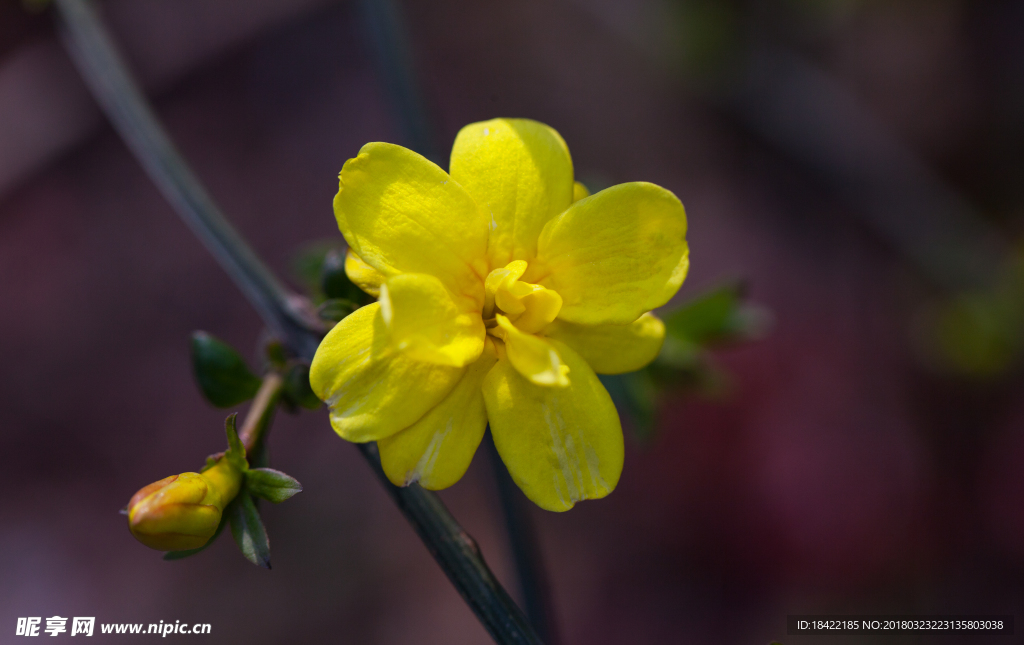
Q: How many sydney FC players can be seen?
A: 0